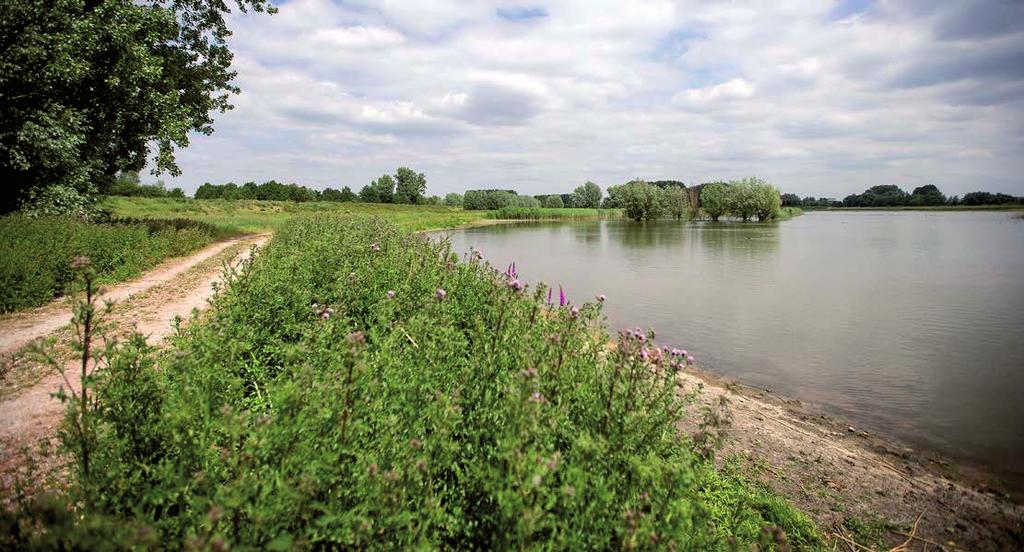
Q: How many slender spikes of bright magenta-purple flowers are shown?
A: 4